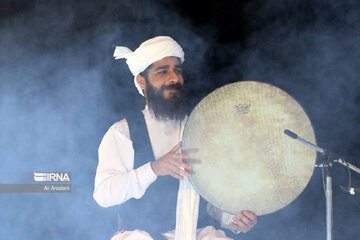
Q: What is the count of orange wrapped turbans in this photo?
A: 0